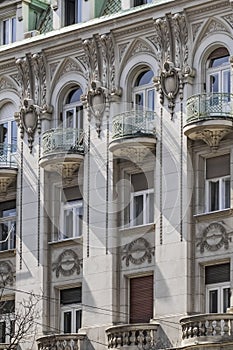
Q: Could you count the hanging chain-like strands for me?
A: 6